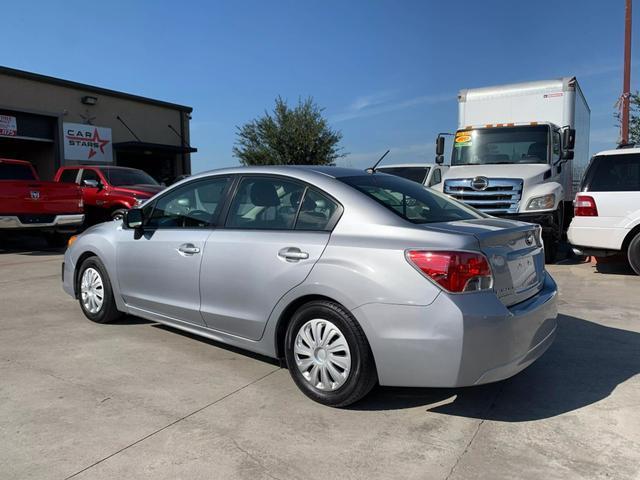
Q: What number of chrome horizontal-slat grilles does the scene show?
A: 1